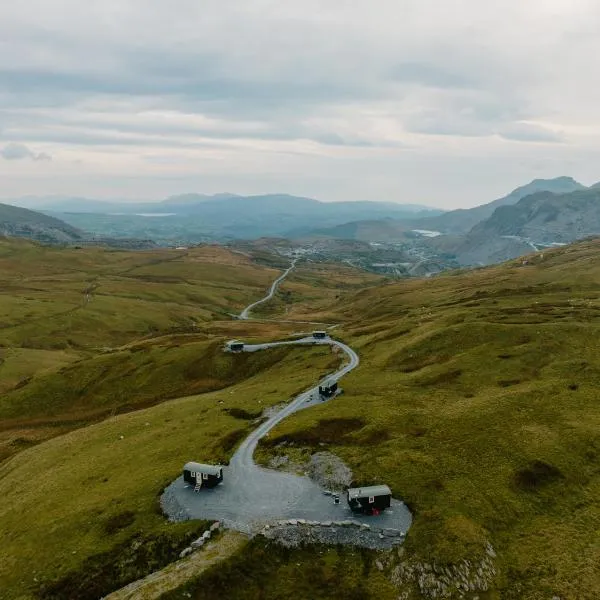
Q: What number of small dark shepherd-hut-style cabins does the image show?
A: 5